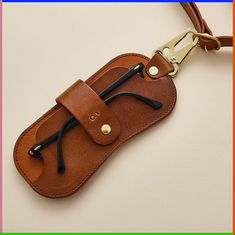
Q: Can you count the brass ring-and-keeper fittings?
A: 1